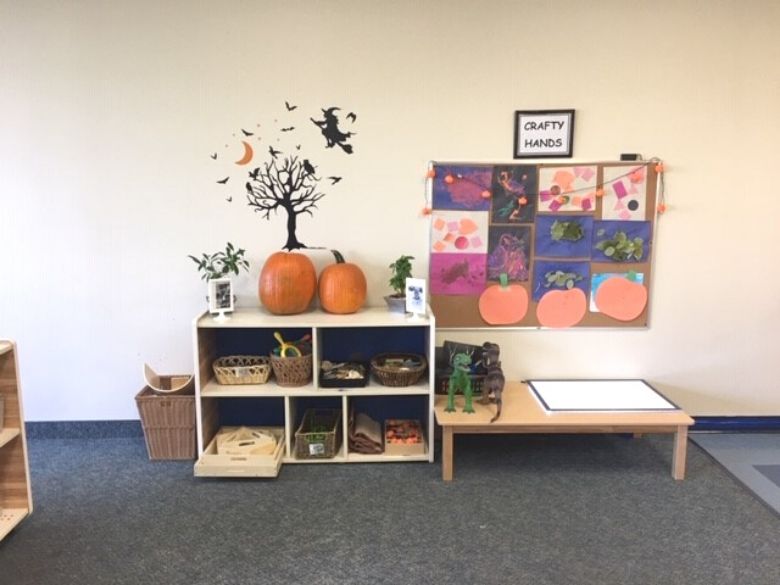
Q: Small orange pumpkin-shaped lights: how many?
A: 10